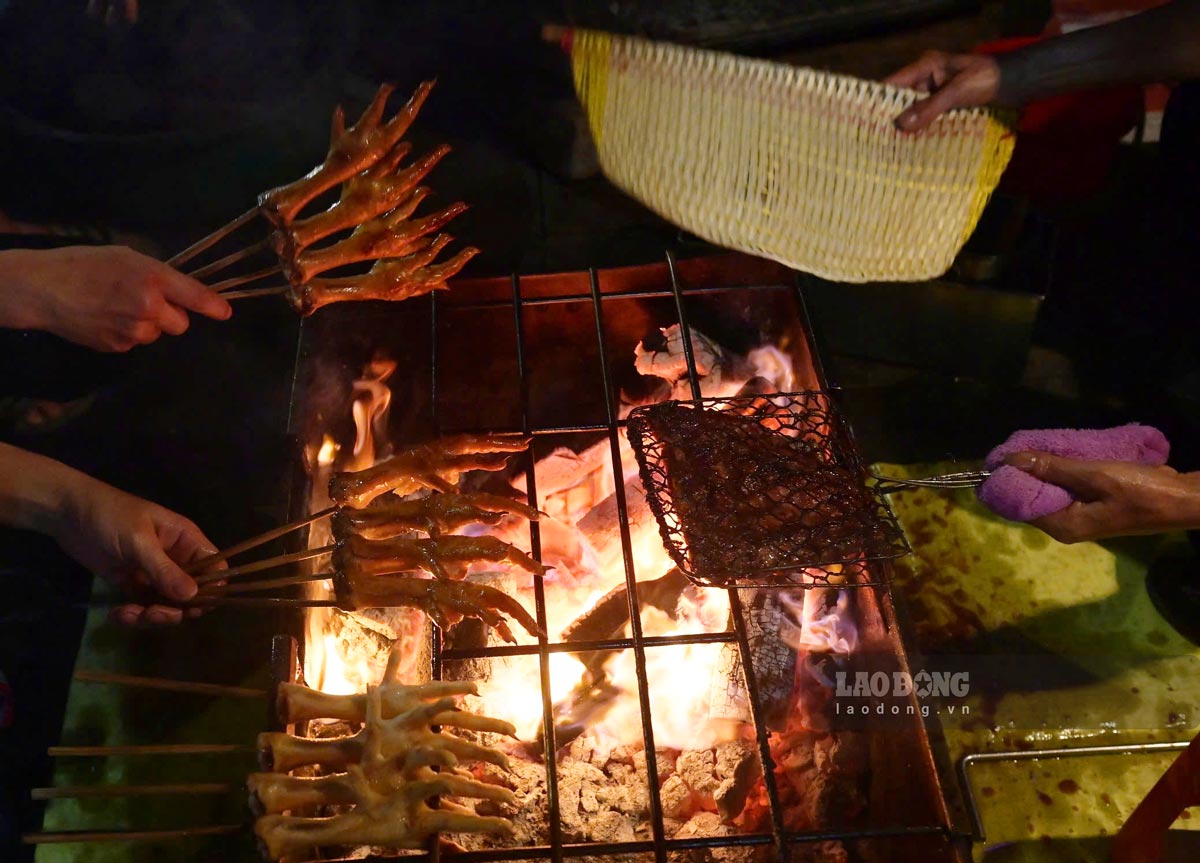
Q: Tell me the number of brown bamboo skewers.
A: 12